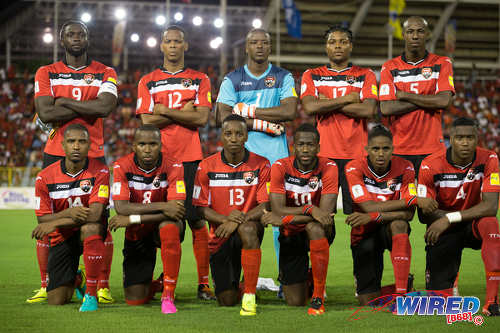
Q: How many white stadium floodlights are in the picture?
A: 12